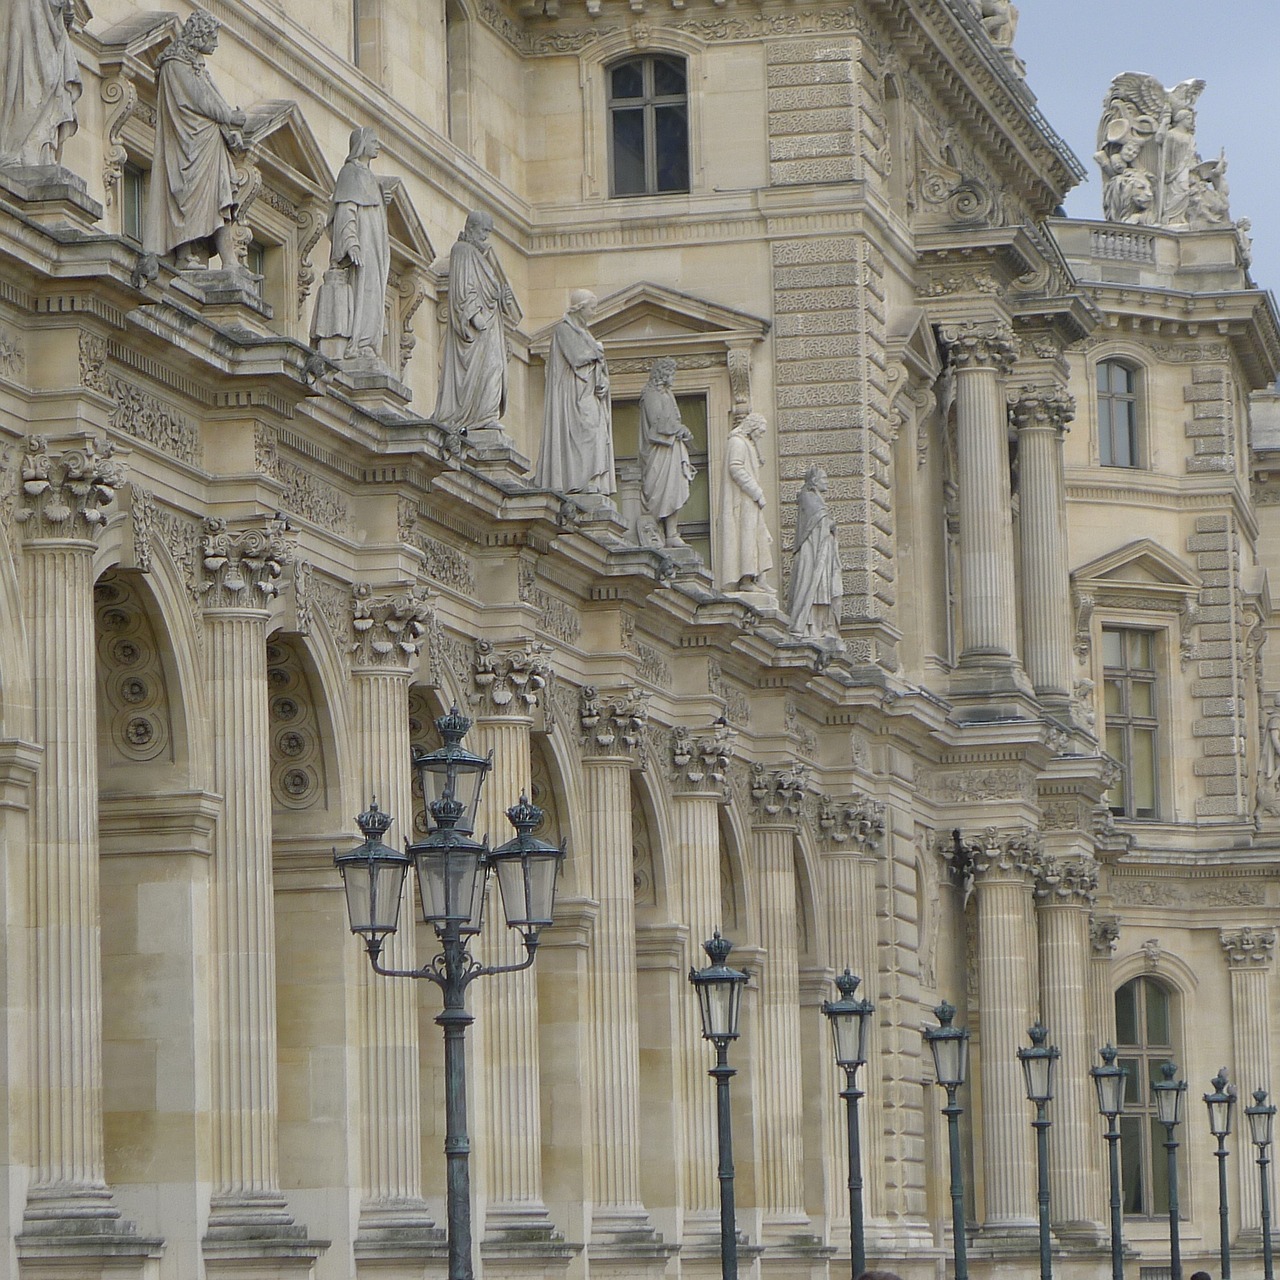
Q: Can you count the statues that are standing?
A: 8